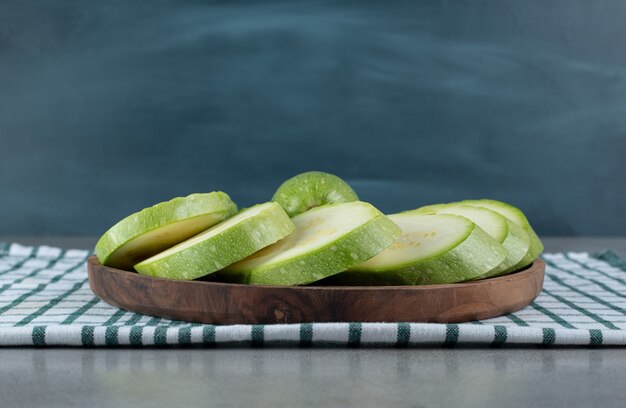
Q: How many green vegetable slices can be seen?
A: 6